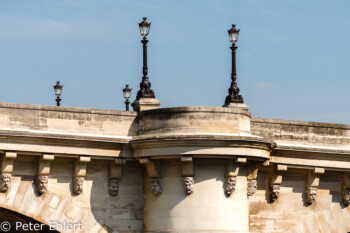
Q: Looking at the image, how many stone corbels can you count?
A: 11